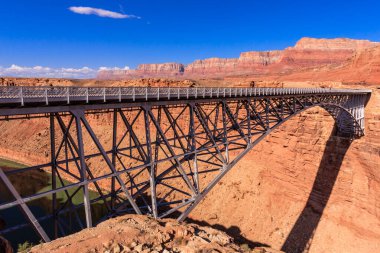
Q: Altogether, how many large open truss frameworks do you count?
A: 1